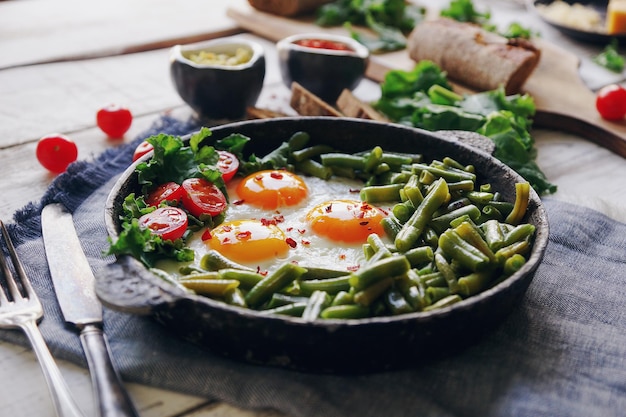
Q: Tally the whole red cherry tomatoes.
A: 3